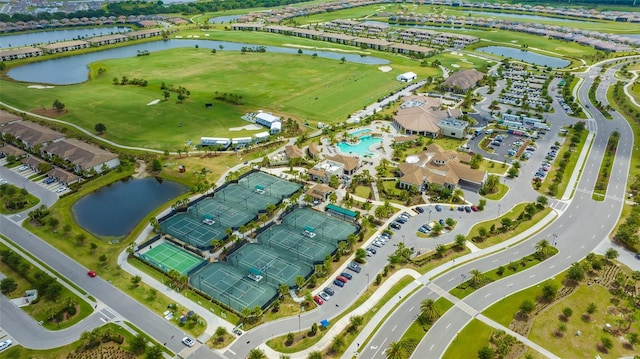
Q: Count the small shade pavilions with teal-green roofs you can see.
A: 4